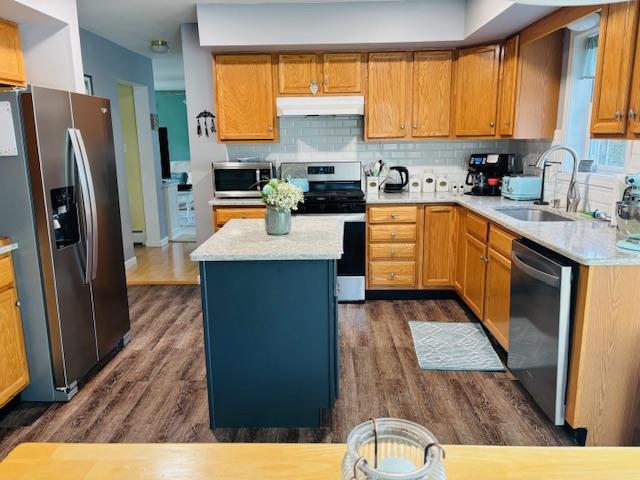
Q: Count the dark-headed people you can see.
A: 0